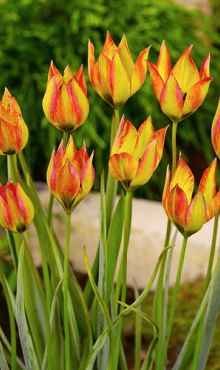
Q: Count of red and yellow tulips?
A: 9